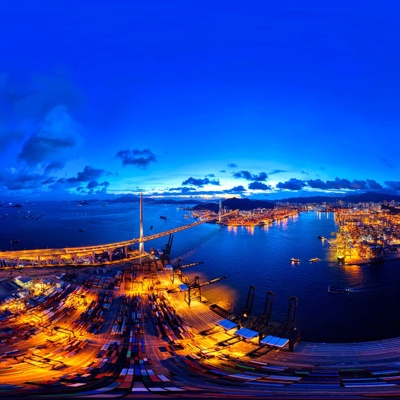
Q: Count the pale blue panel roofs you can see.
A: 3